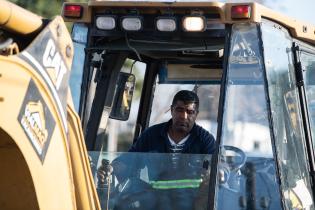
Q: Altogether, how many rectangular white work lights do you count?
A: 4